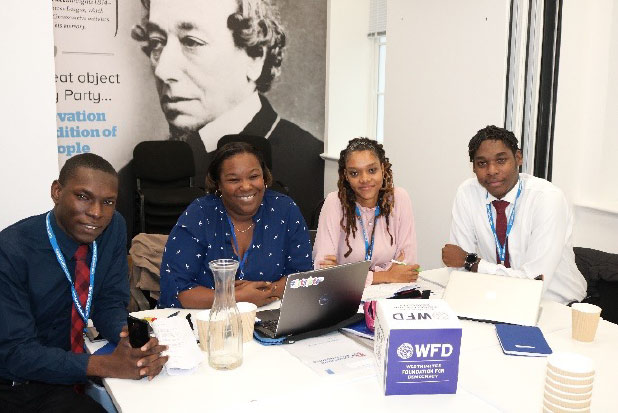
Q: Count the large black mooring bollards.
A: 0